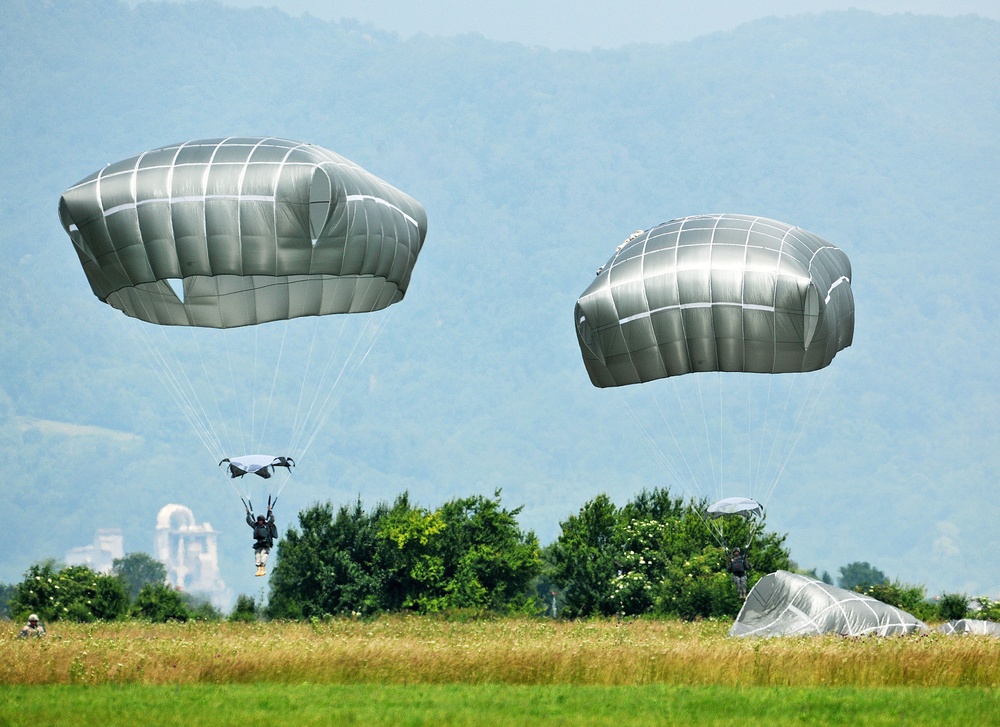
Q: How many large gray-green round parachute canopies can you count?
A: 2